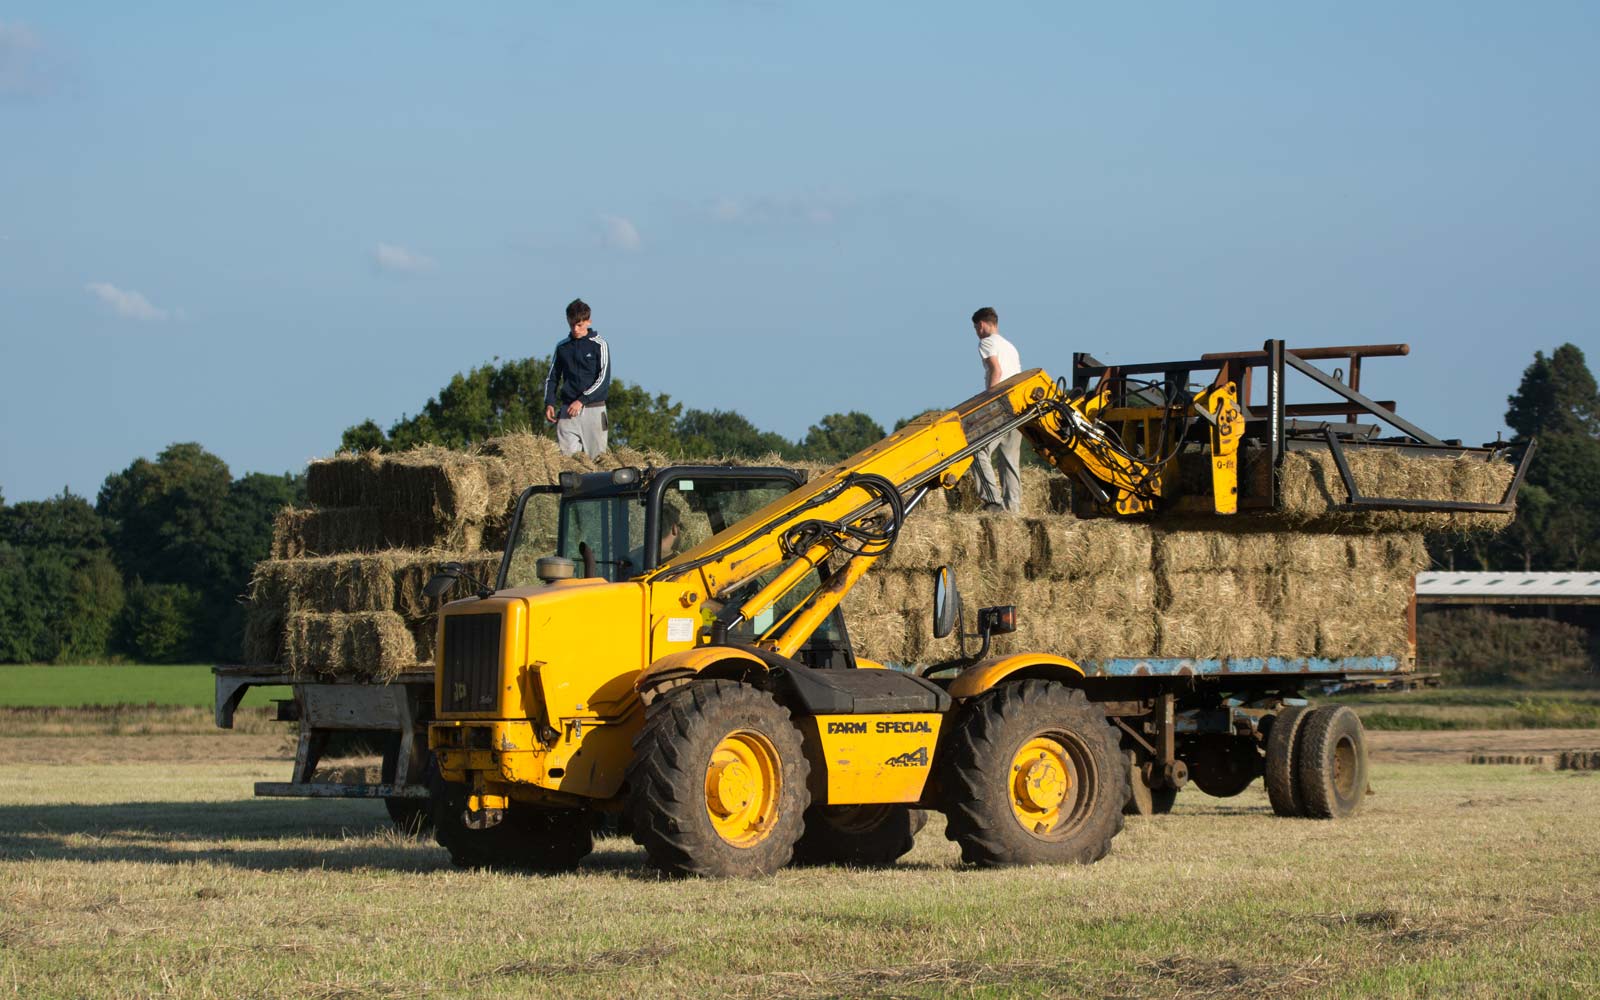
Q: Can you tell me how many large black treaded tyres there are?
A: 4